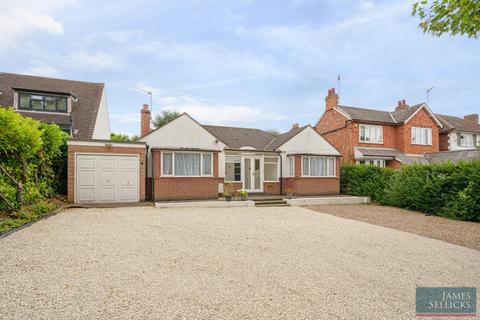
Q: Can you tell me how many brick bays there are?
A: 2